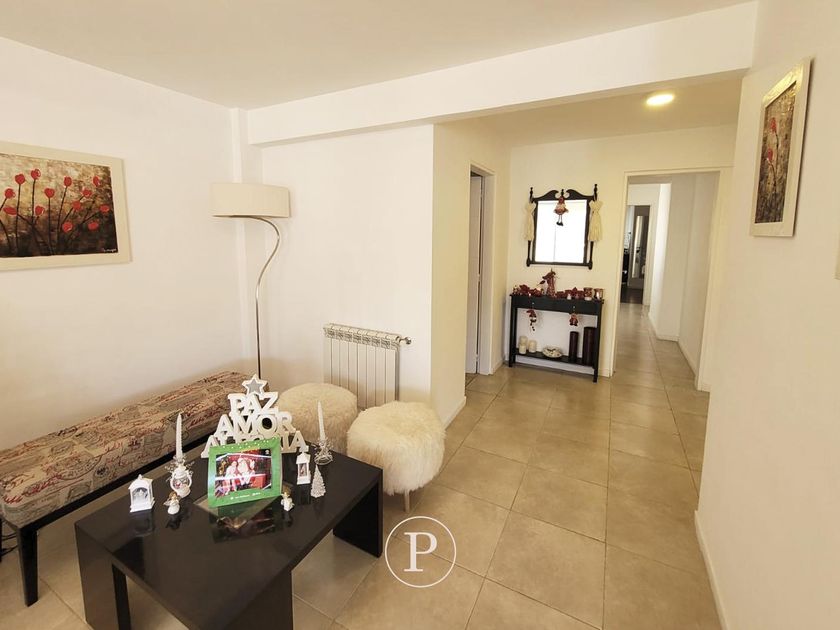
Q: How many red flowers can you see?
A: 15